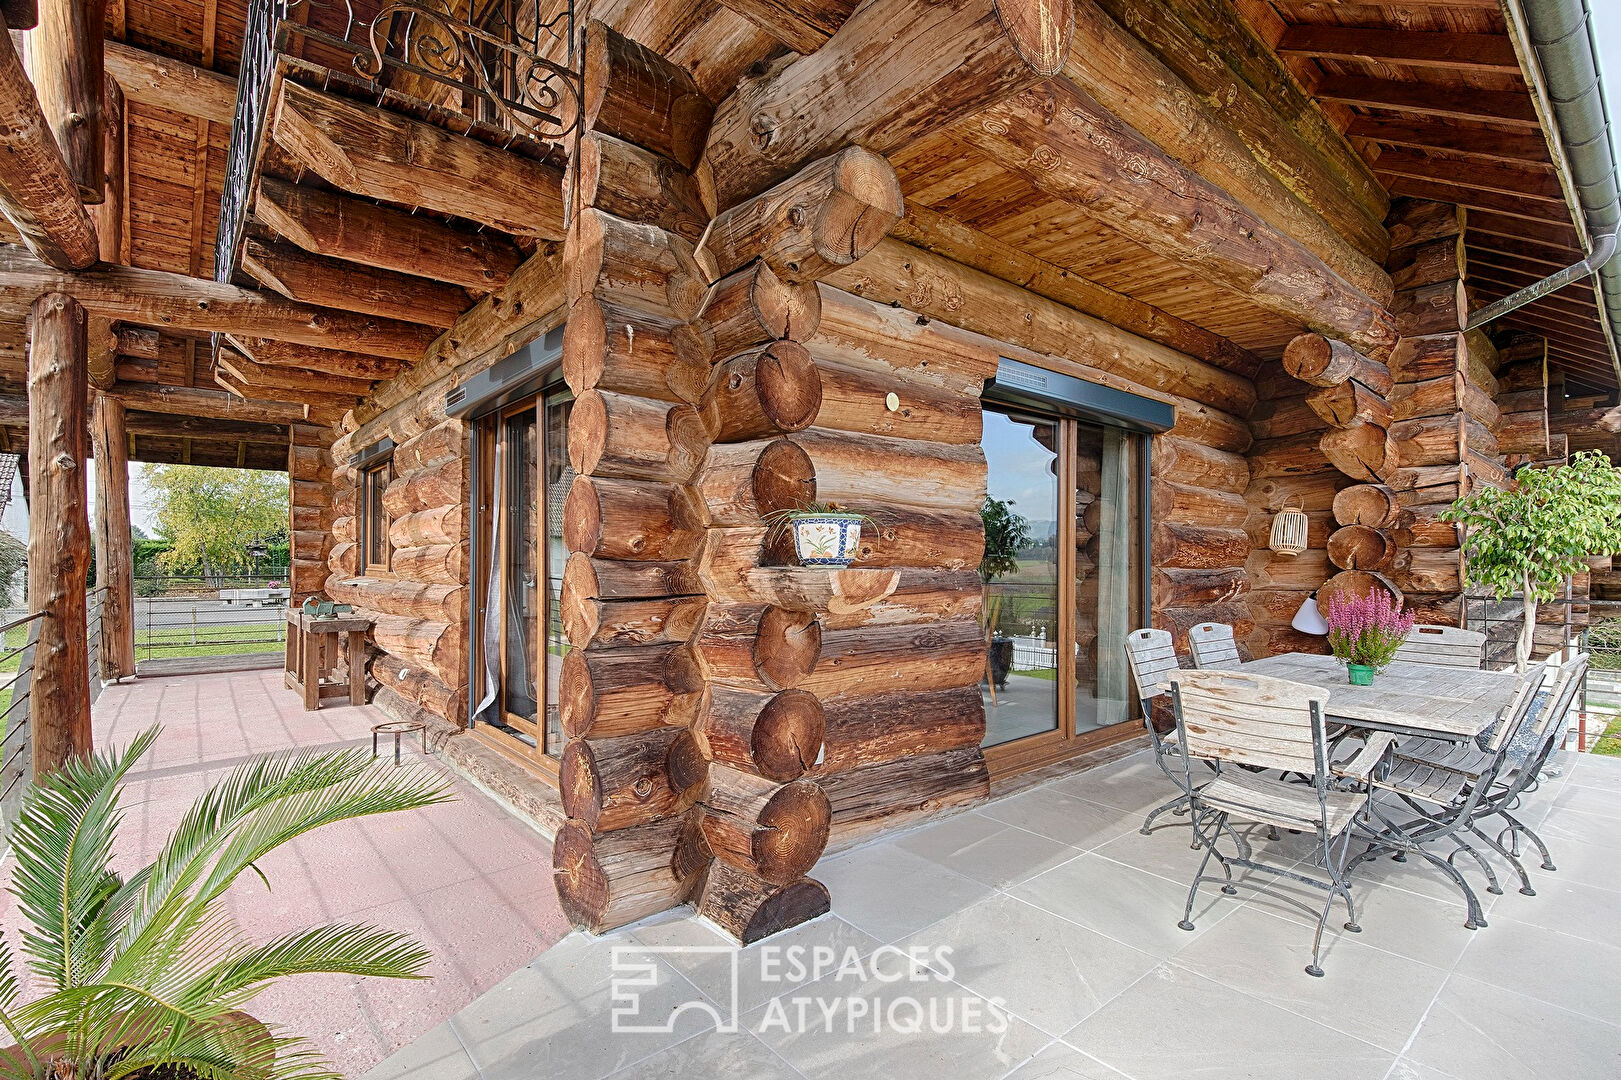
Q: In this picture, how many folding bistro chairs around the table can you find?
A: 6